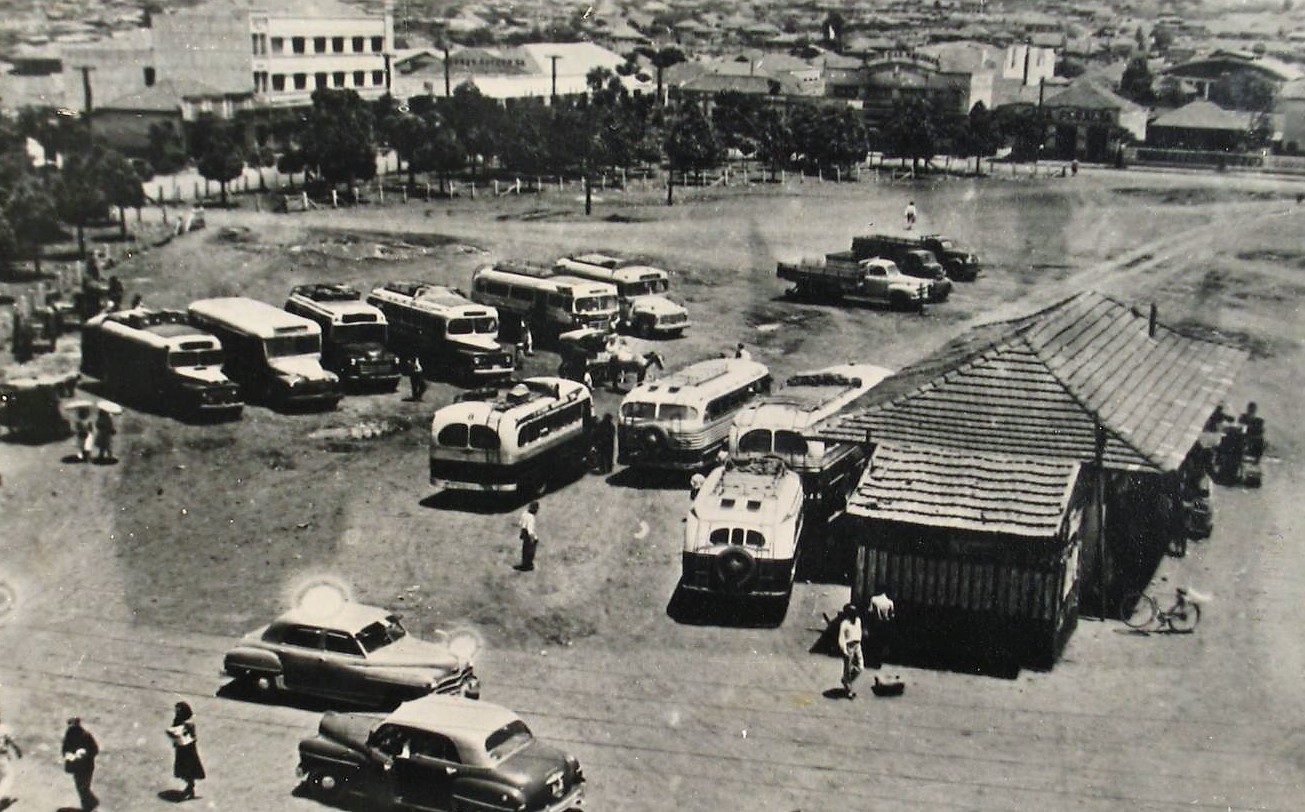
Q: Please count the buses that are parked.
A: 10